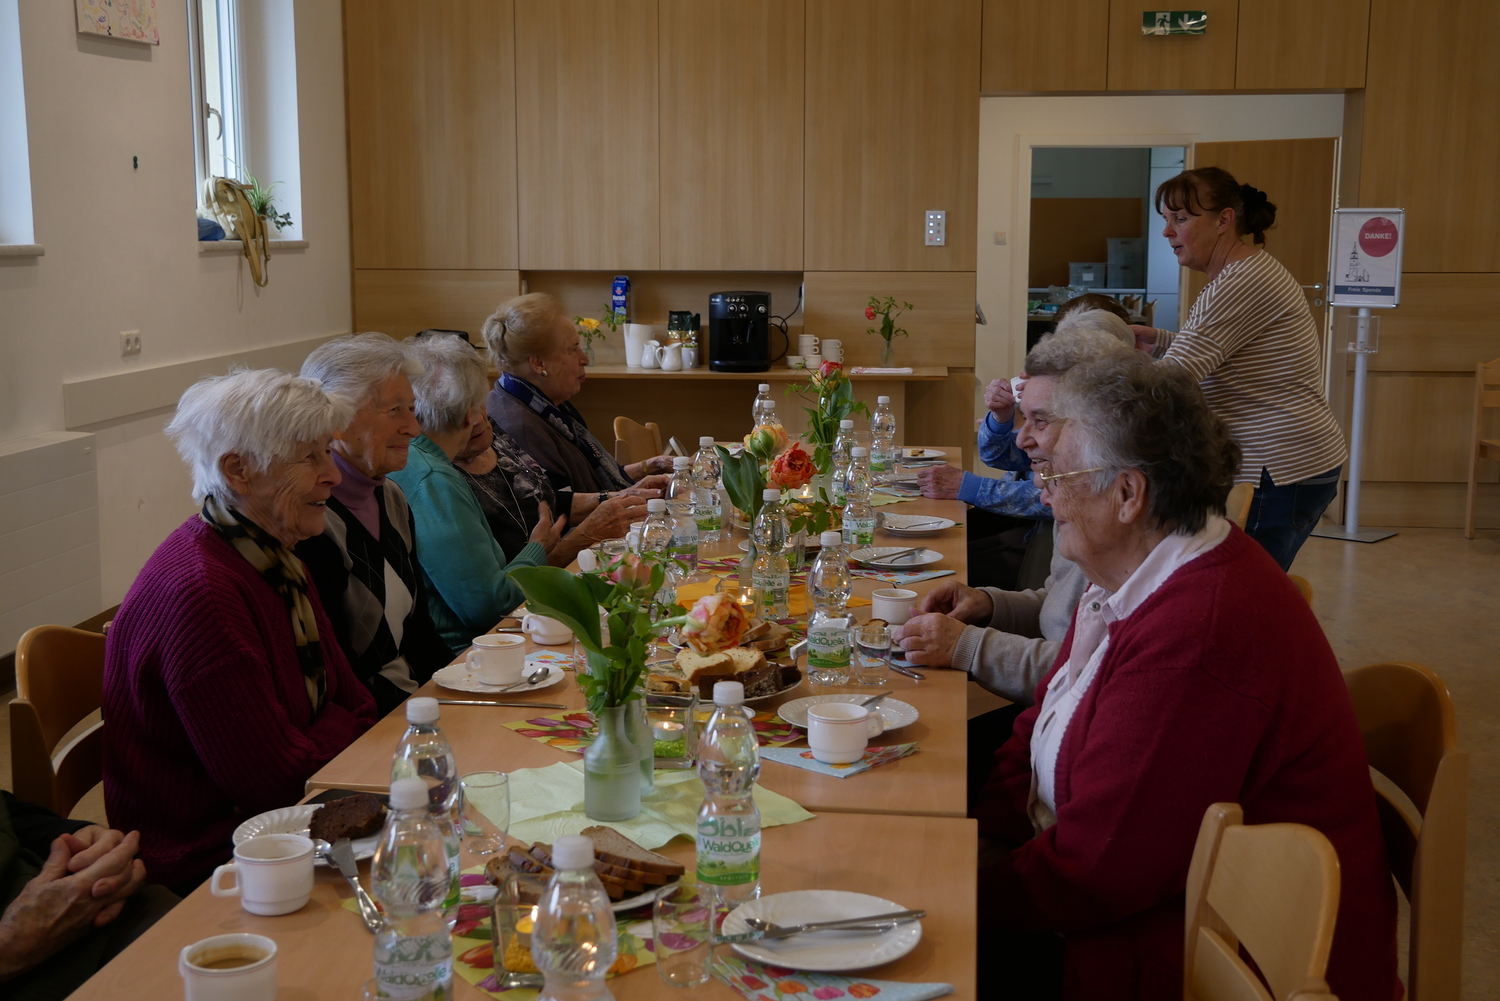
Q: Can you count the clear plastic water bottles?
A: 14